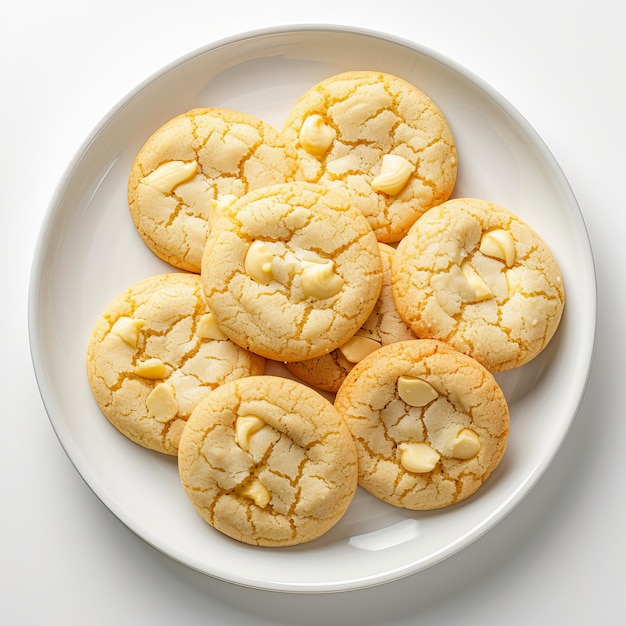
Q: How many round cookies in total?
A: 8